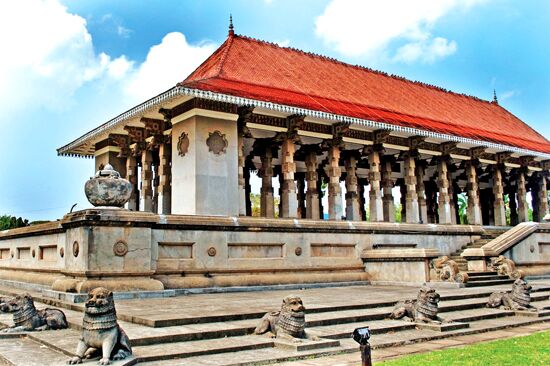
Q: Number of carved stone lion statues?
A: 5